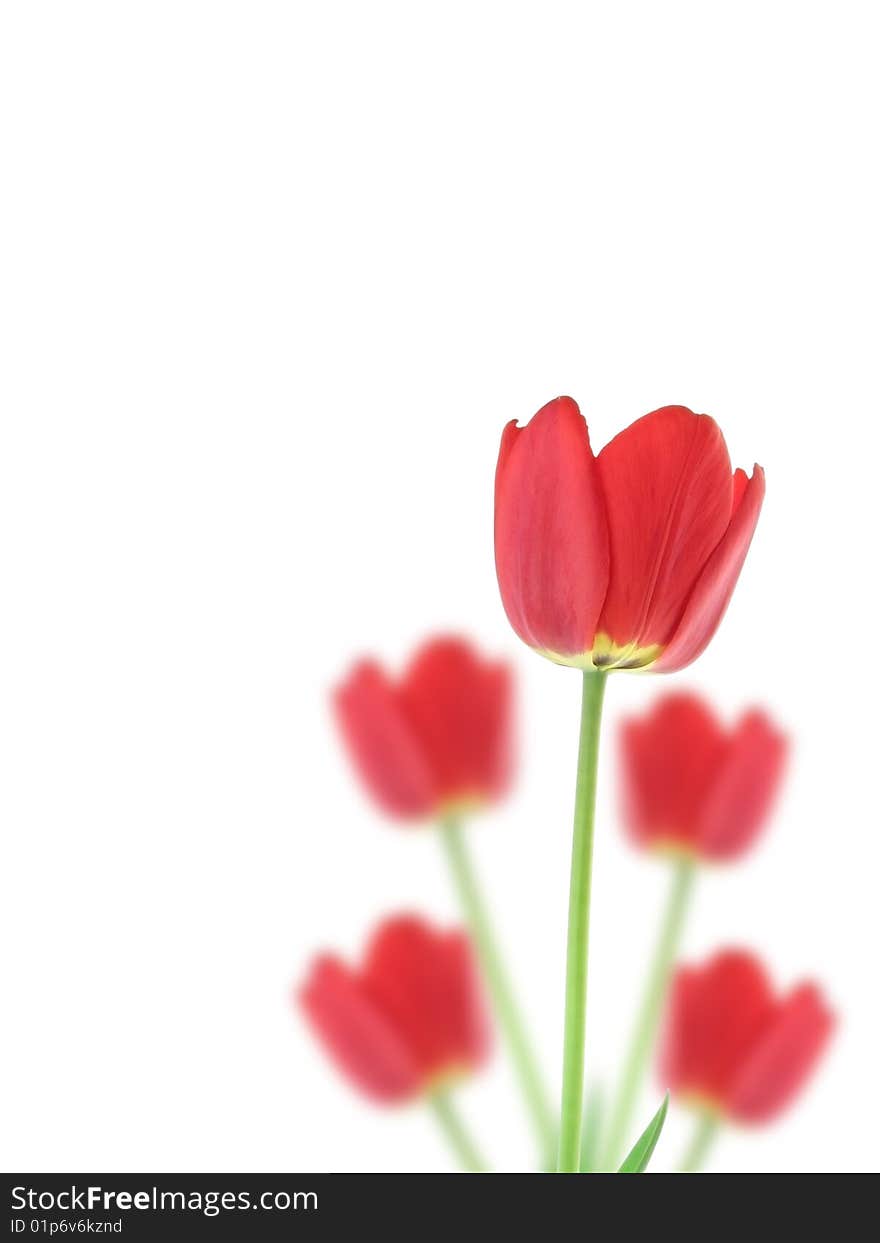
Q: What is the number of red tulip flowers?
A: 5